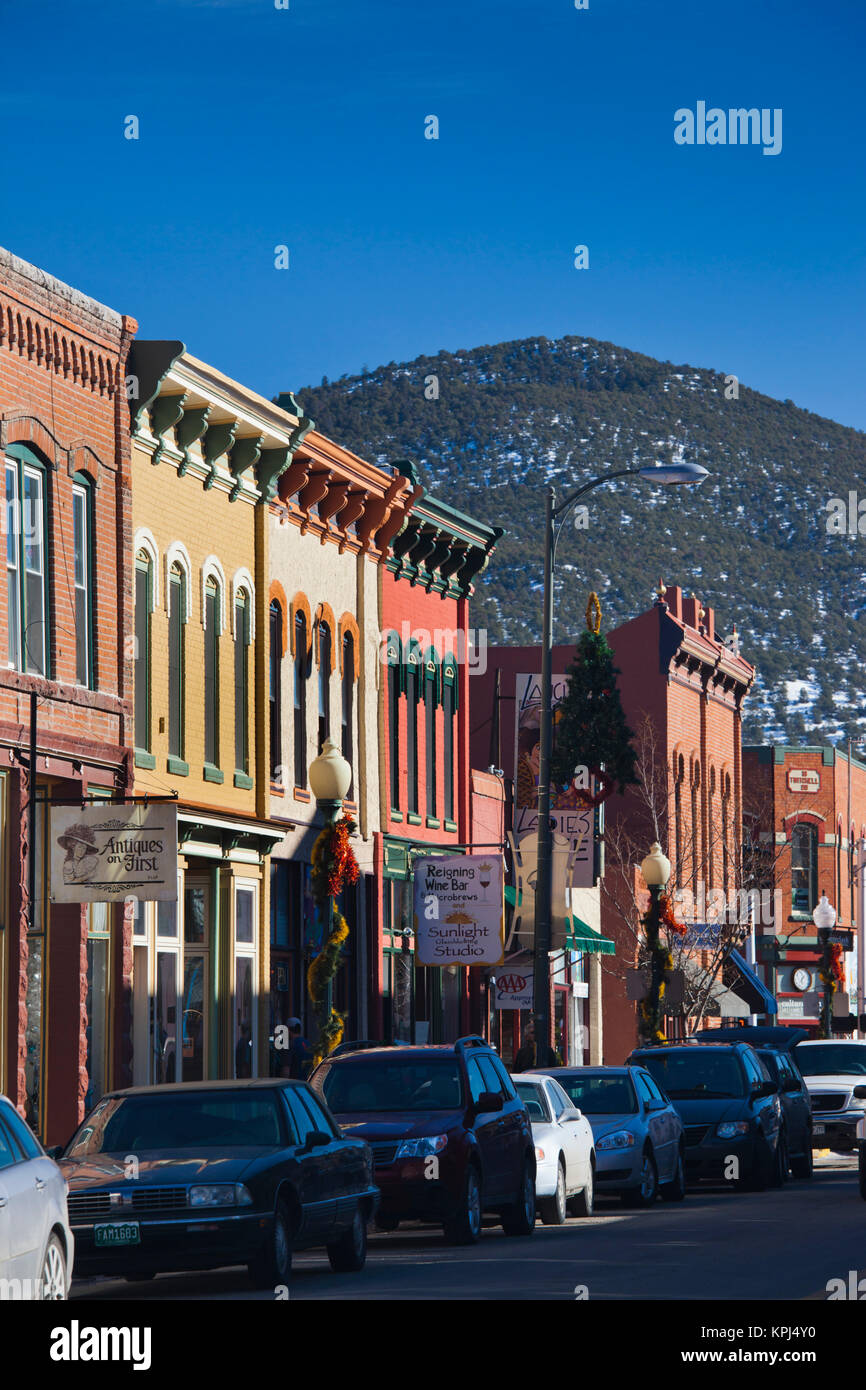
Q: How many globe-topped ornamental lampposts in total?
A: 3